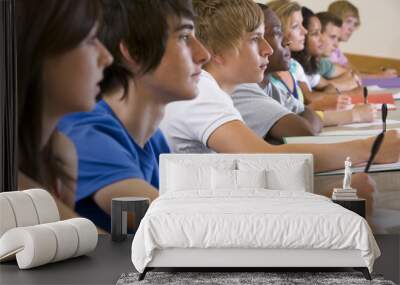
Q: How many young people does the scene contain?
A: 8